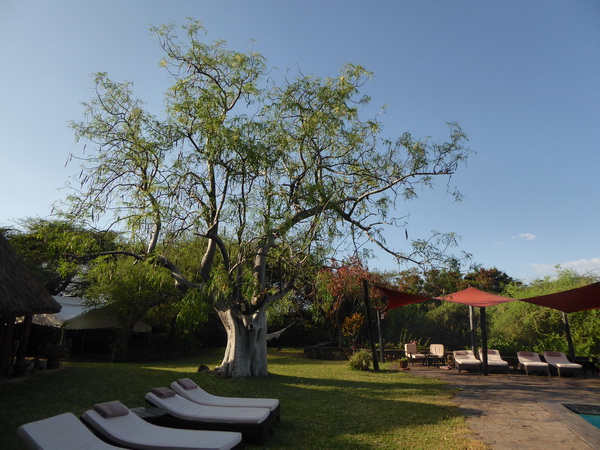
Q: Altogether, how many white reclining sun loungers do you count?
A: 8